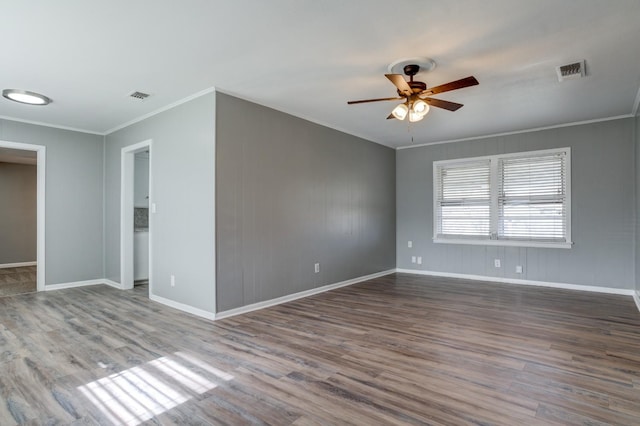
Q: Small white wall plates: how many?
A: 8